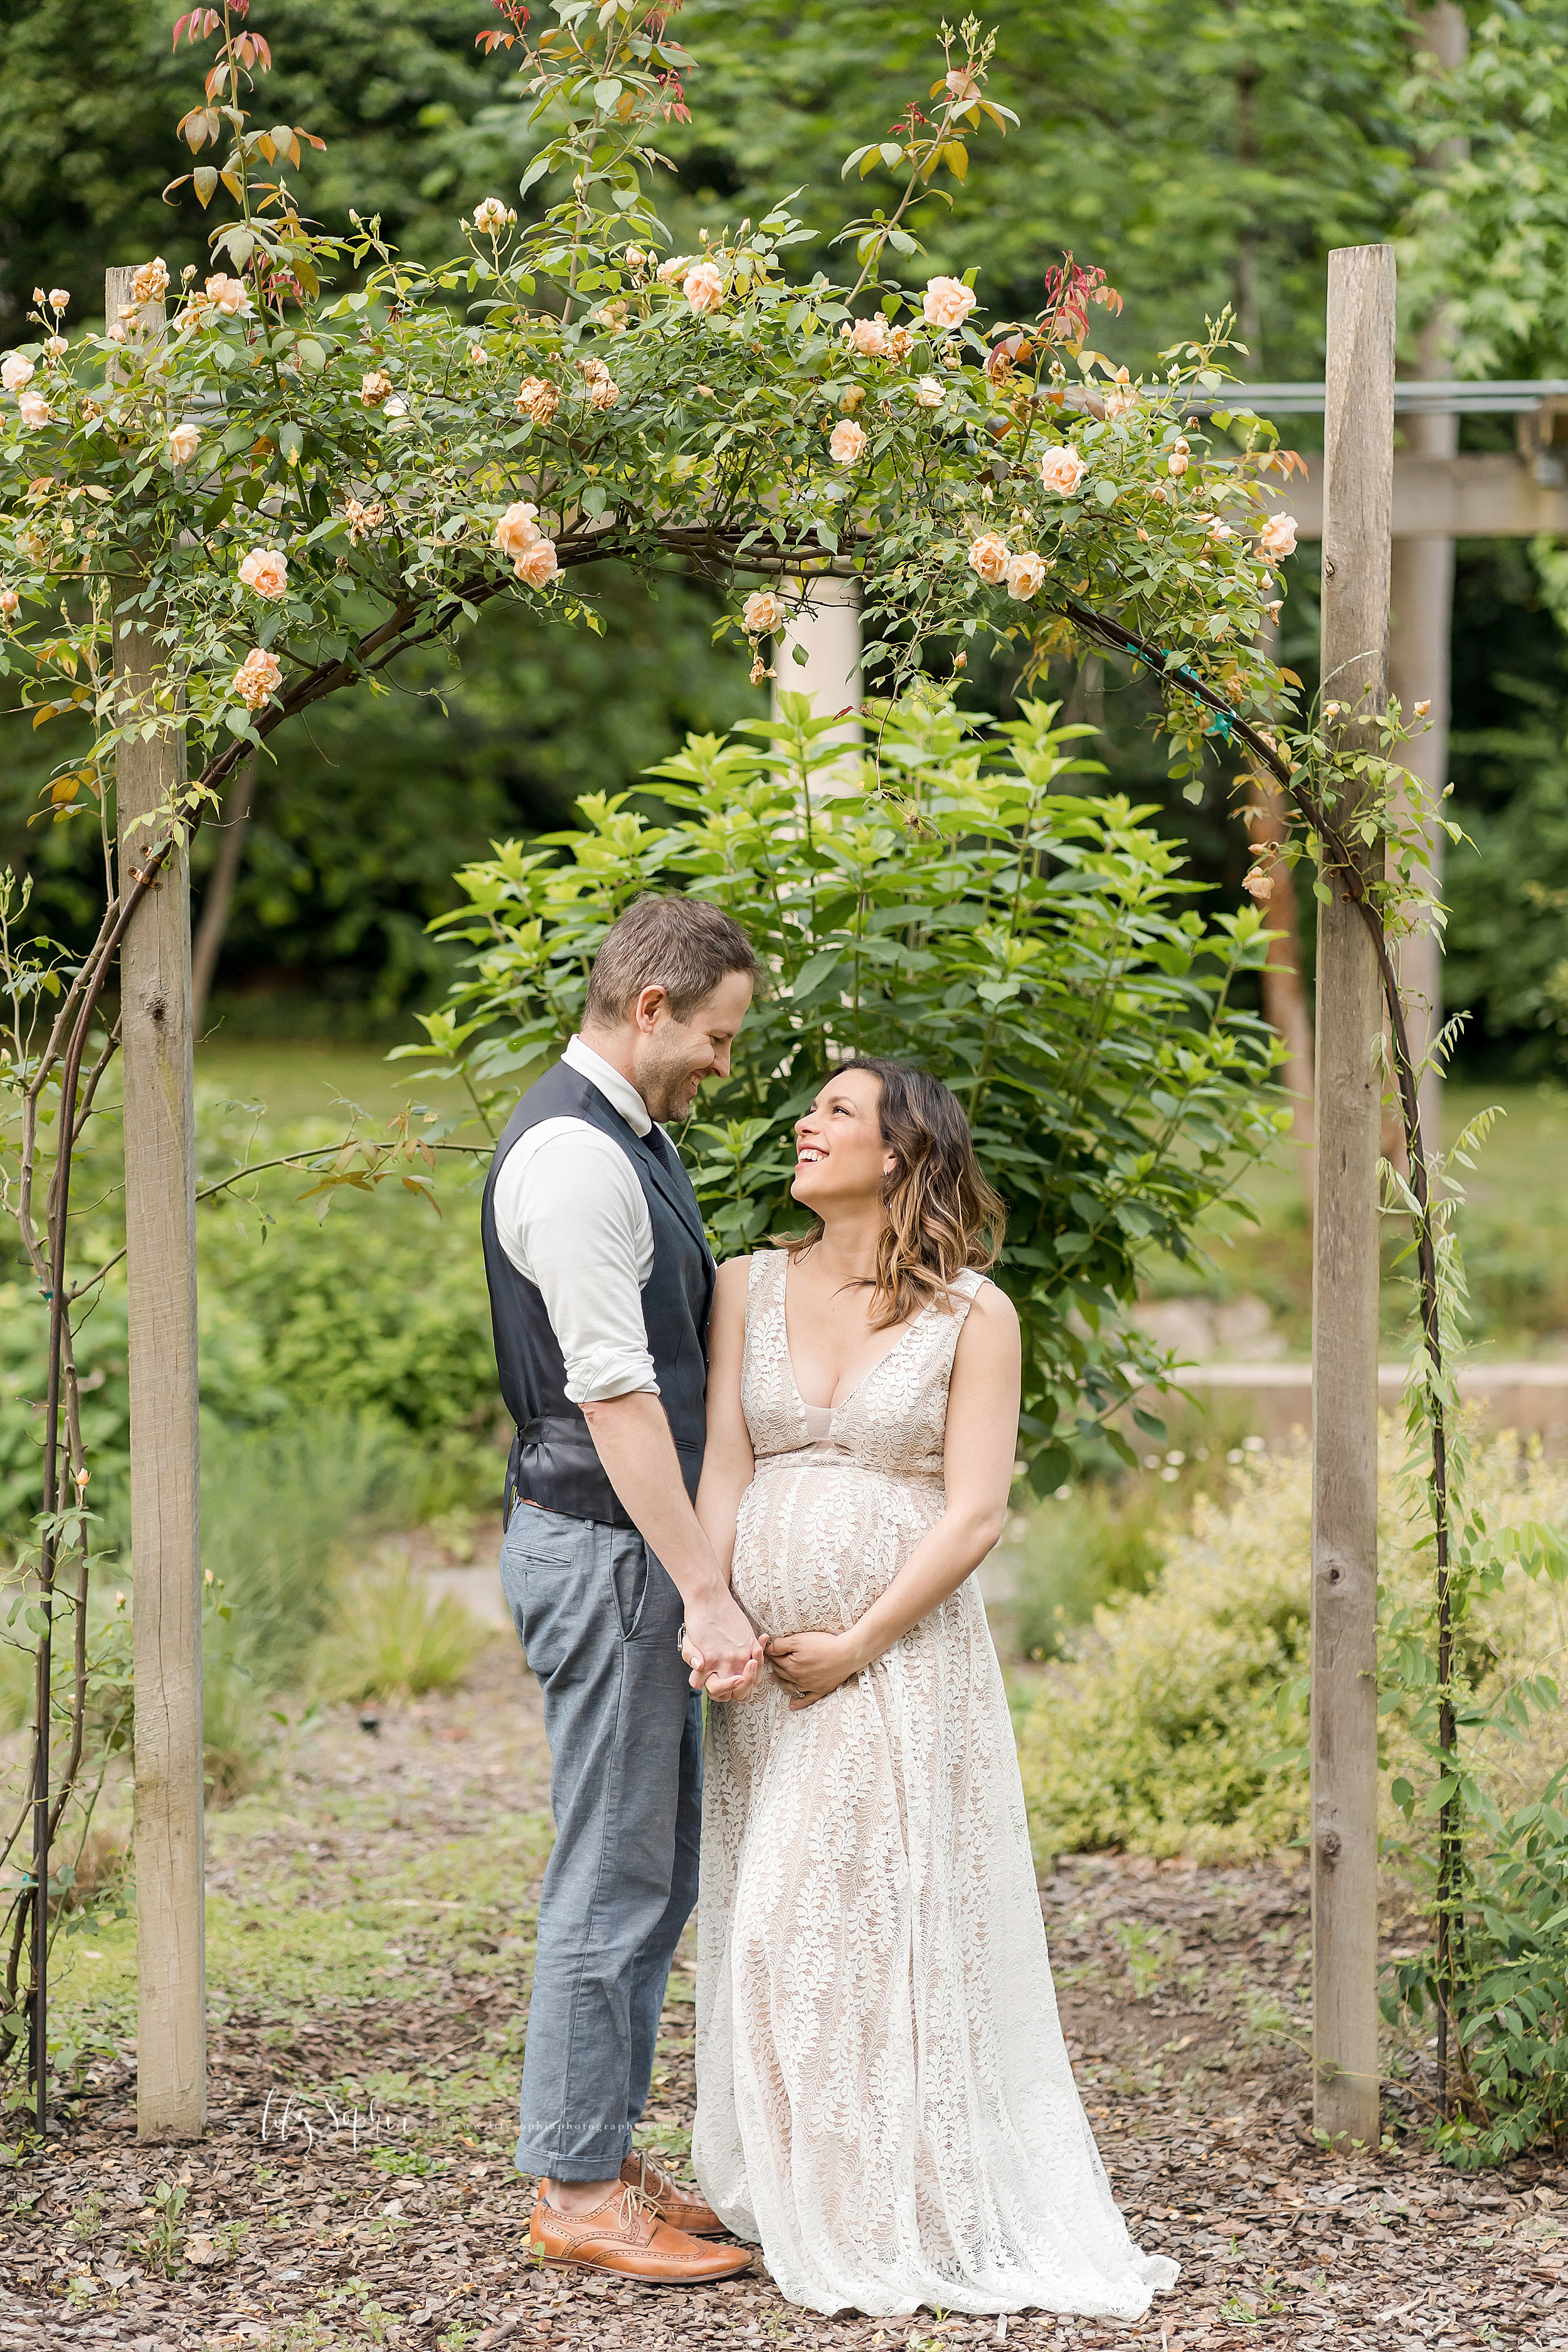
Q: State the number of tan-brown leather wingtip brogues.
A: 2